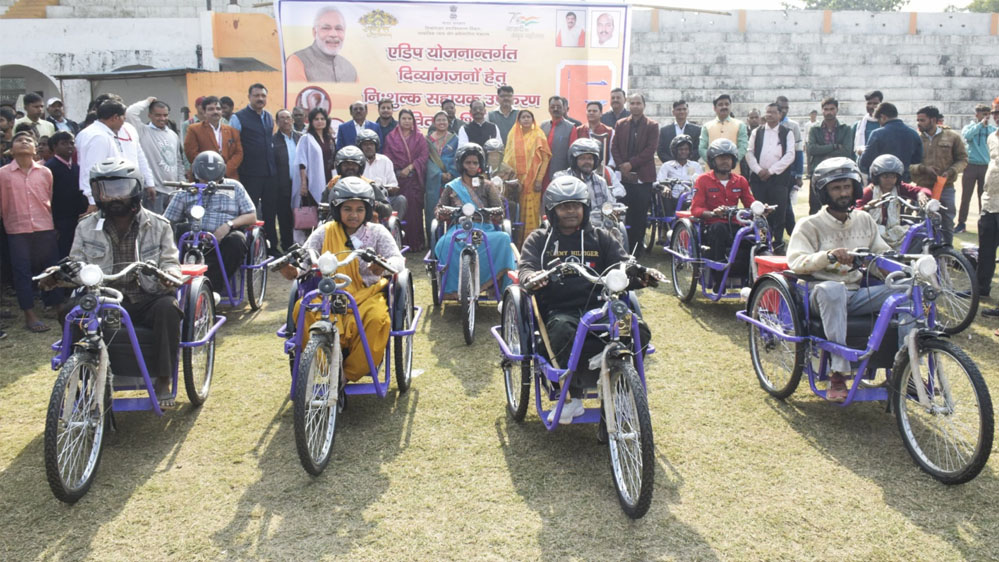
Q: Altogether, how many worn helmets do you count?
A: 13